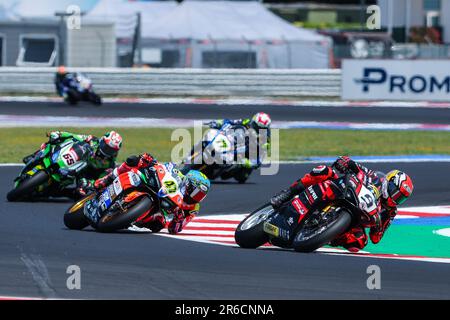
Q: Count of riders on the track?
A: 5